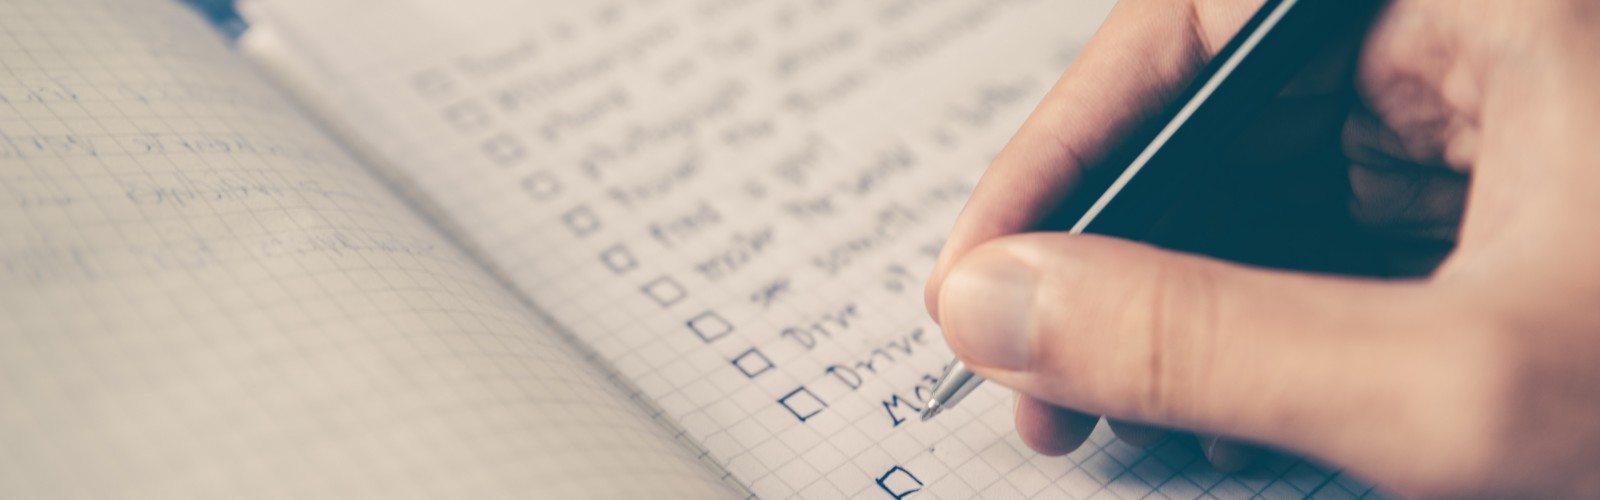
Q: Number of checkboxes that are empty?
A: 11